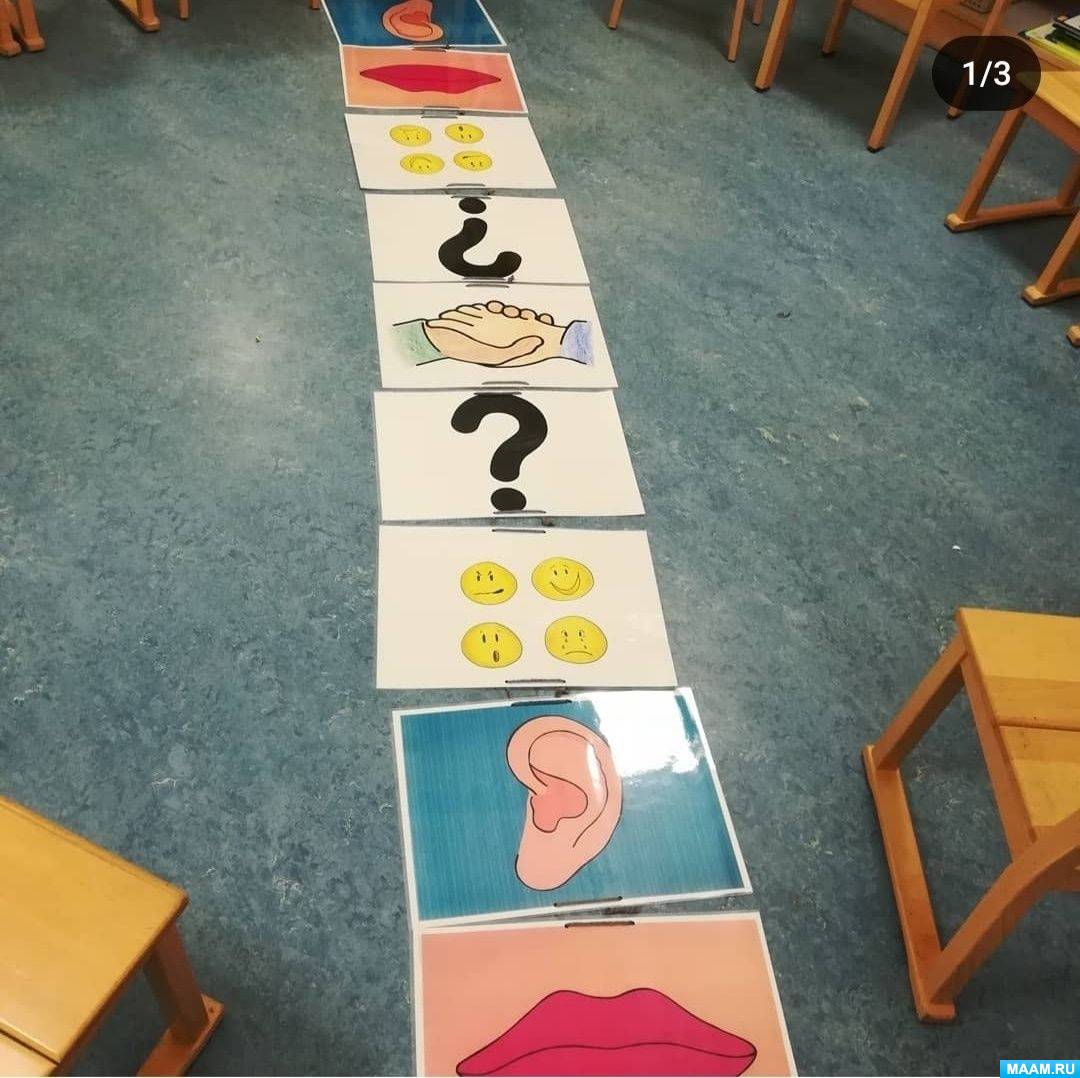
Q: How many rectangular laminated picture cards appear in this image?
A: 9